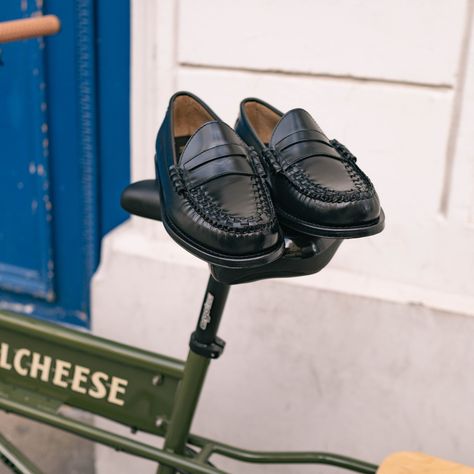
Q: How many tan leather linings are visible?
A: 2